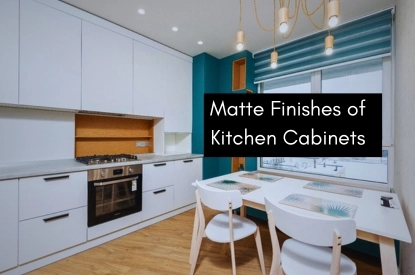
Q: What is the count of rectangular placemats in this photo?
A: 4